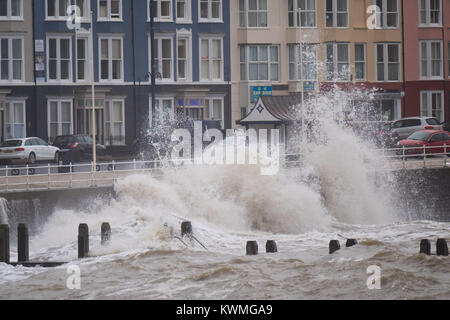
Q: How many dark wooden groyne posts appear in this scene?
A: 11